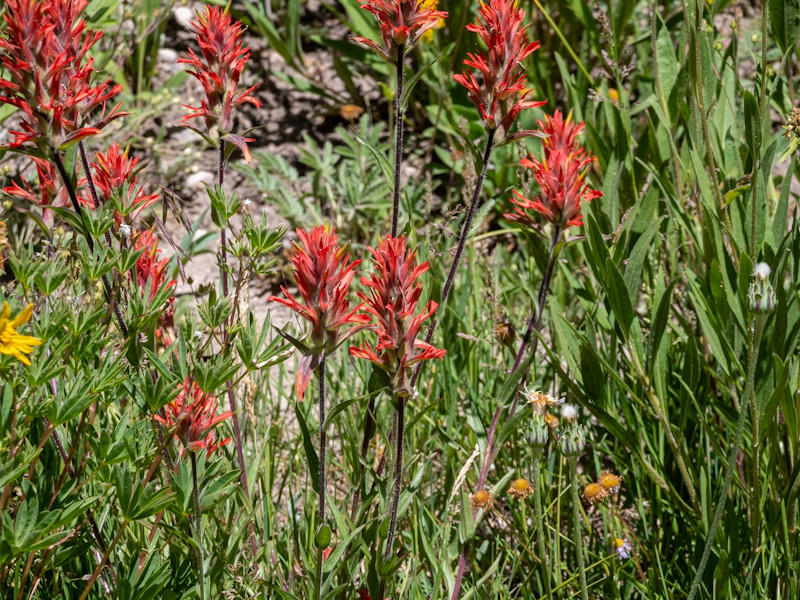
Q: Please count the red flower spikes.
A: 12